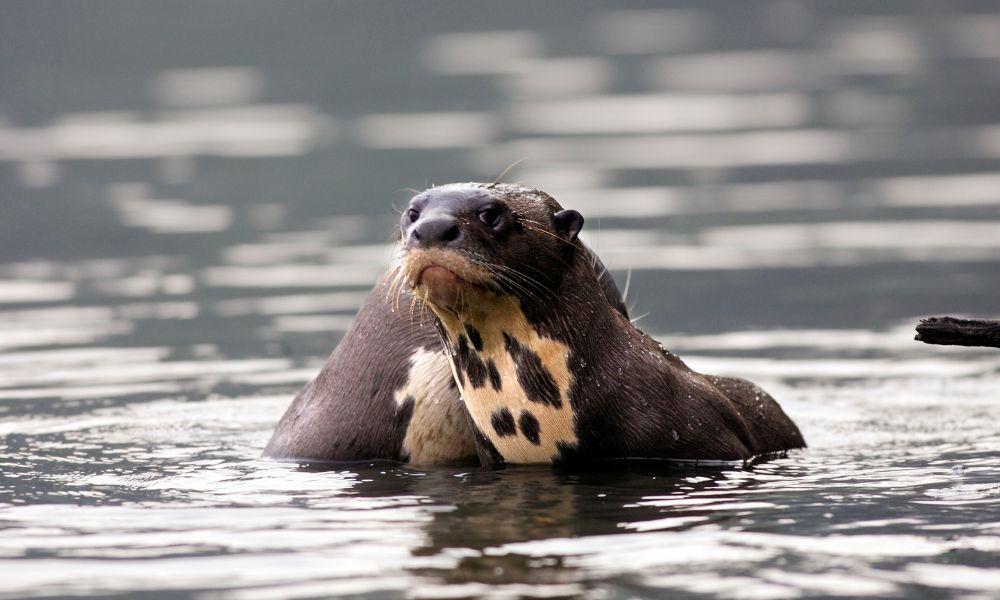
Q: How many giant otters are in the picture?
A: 2